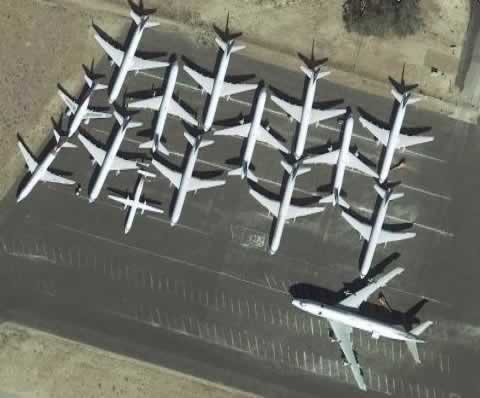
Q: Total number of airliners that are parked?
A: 15